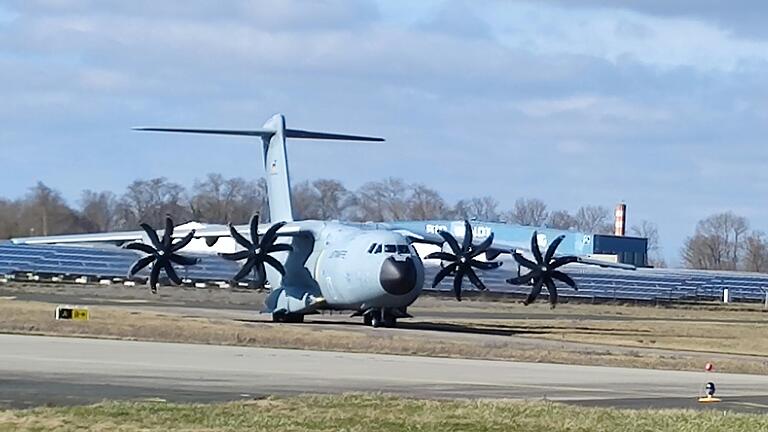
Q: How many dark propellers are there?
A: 4